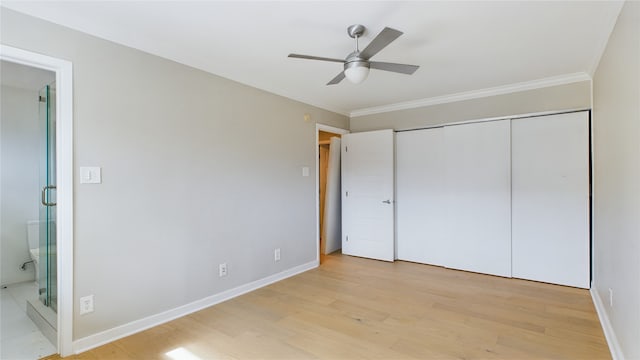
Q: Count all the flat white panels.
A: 3